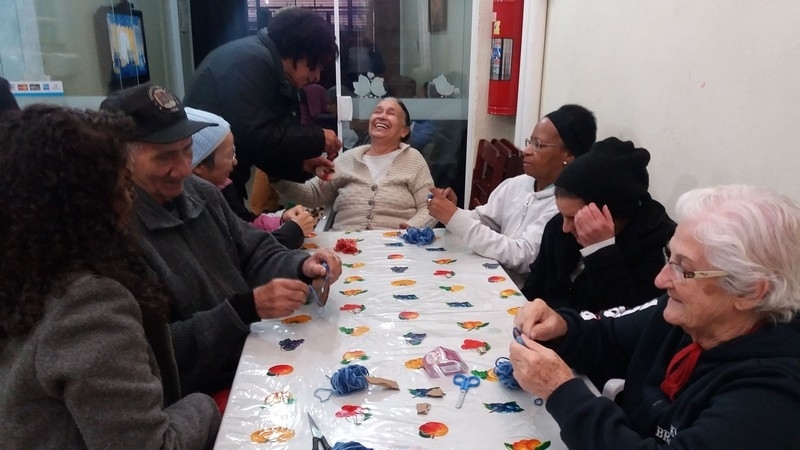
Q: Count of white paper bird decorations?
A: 3